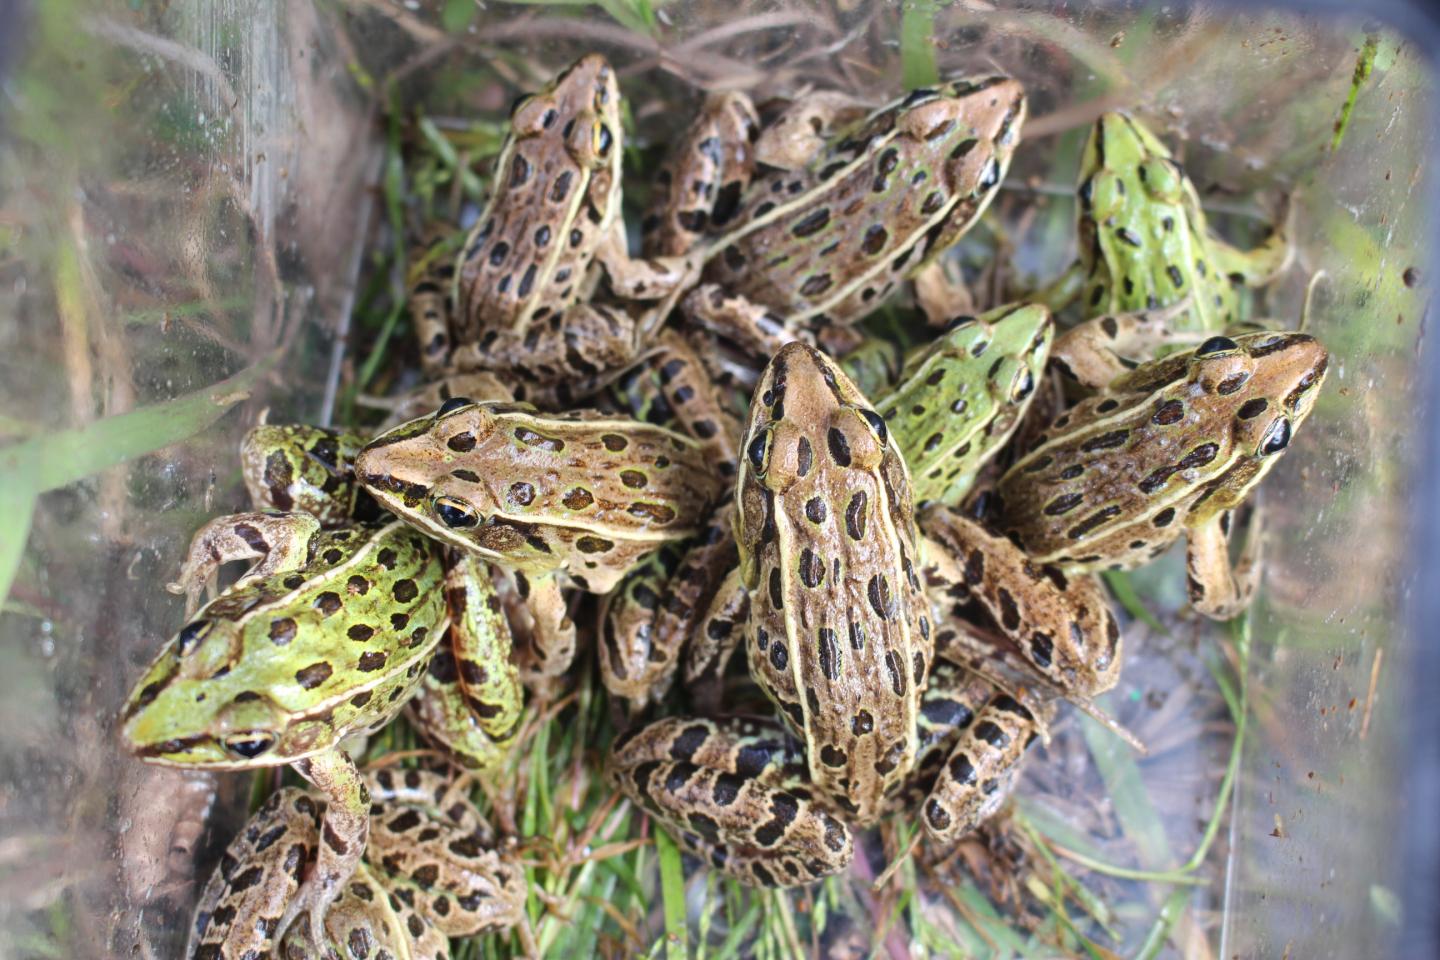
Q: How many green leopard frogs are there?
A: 3